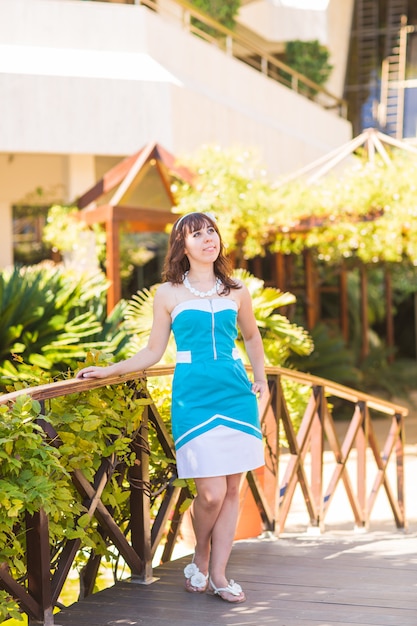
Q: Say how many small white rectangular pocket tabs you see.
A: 2